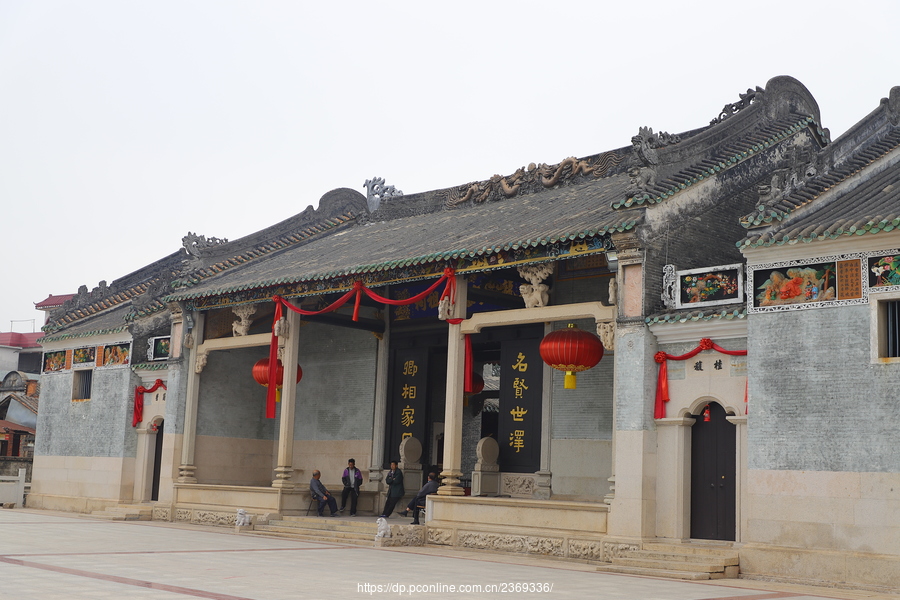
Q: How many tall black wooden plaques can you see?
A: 2